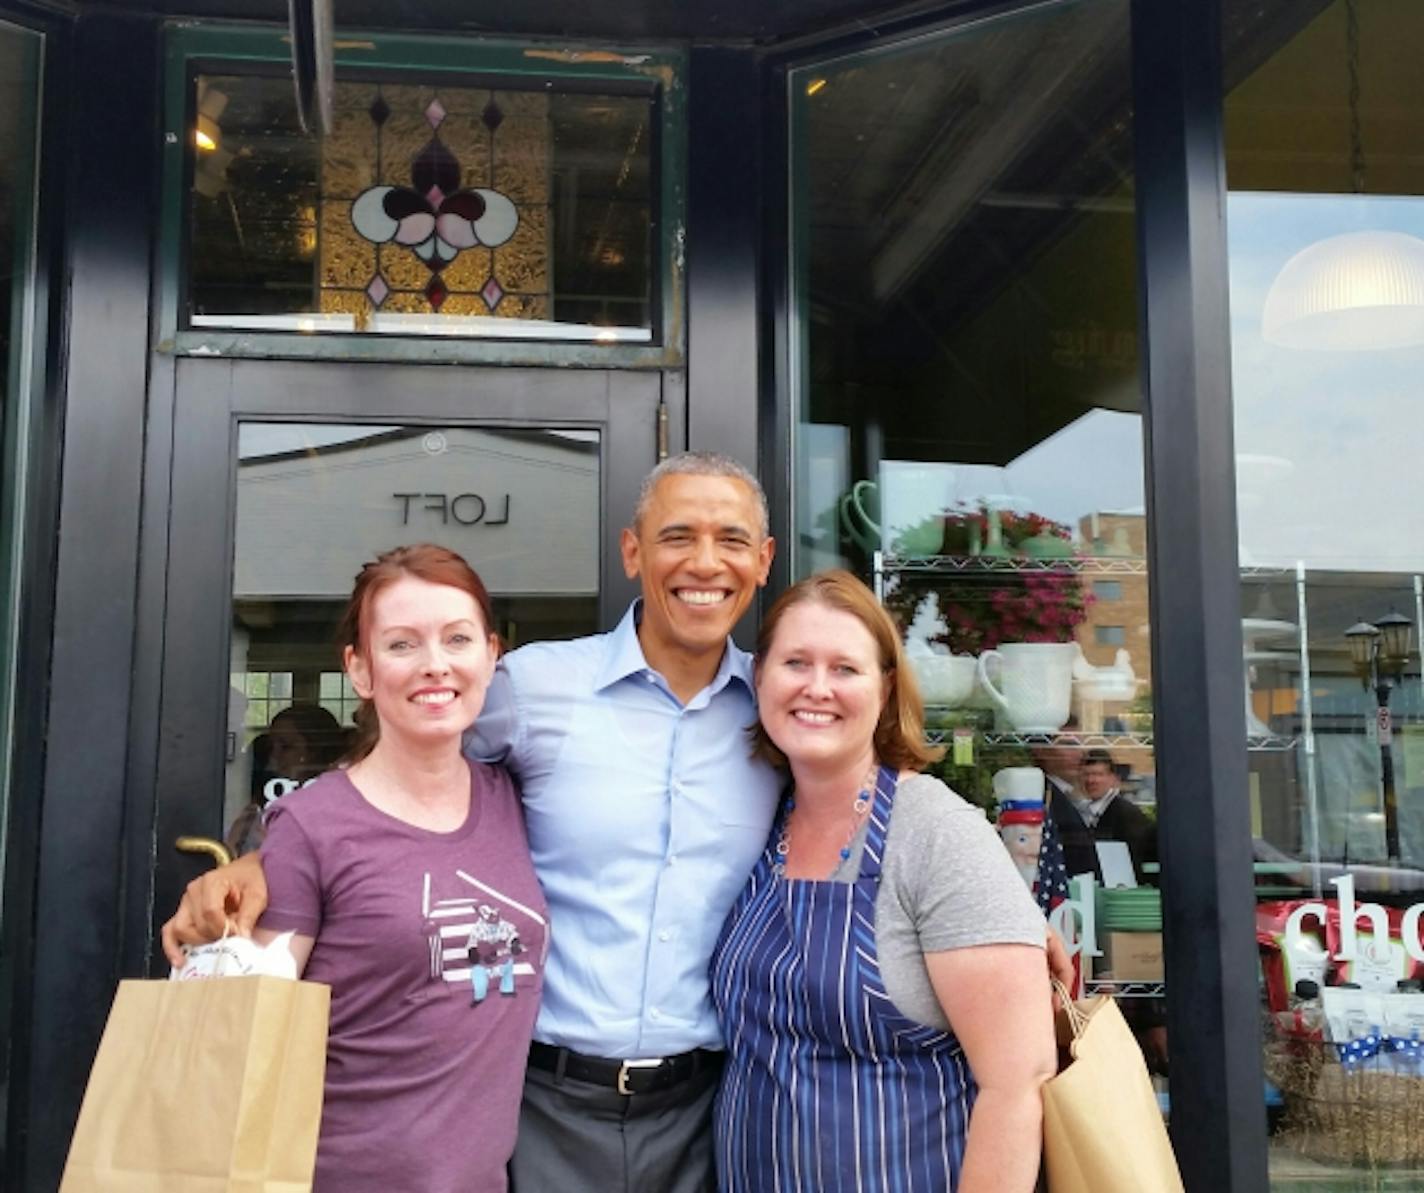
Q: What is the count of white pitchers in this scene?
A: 1